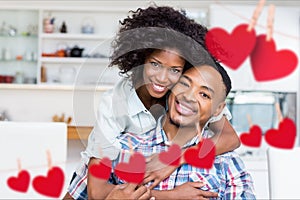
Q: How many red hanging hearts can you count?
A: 10